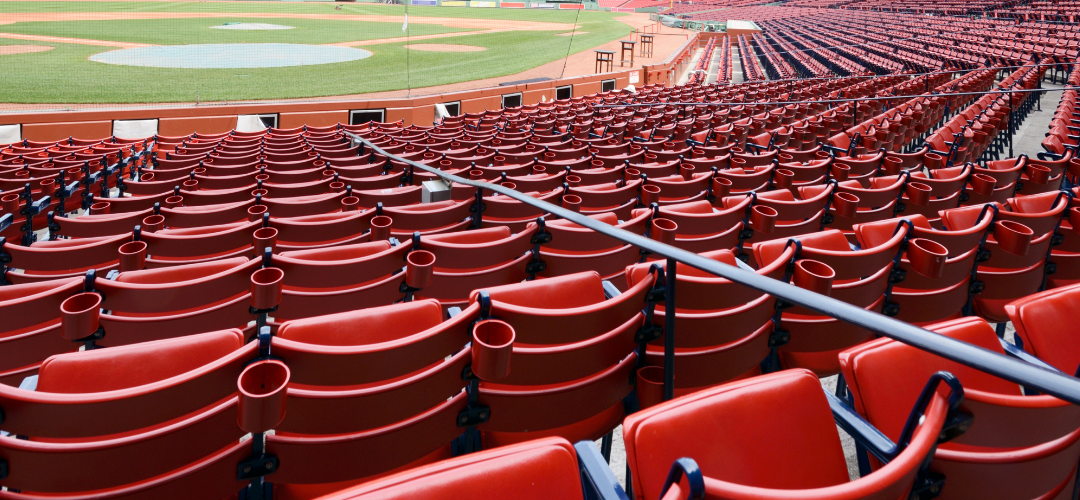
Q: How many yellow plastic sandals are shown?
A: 0